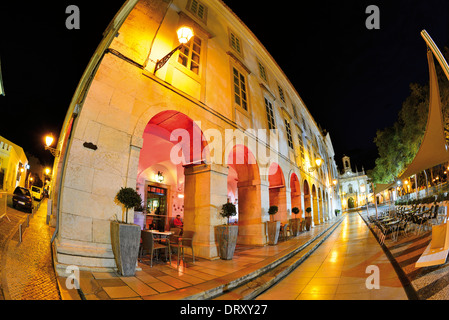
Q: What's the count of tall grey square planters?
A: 5